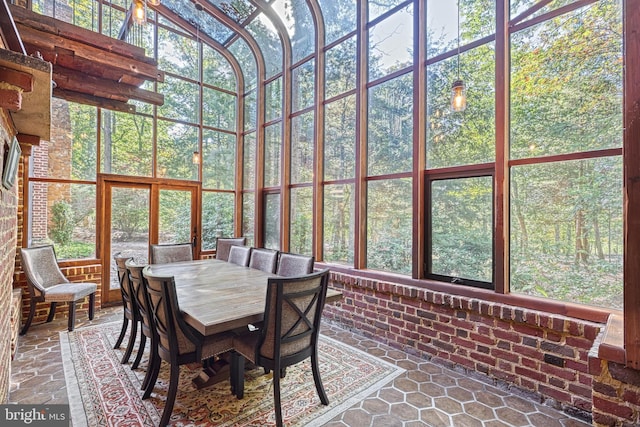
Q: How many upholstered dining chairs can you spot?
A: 10